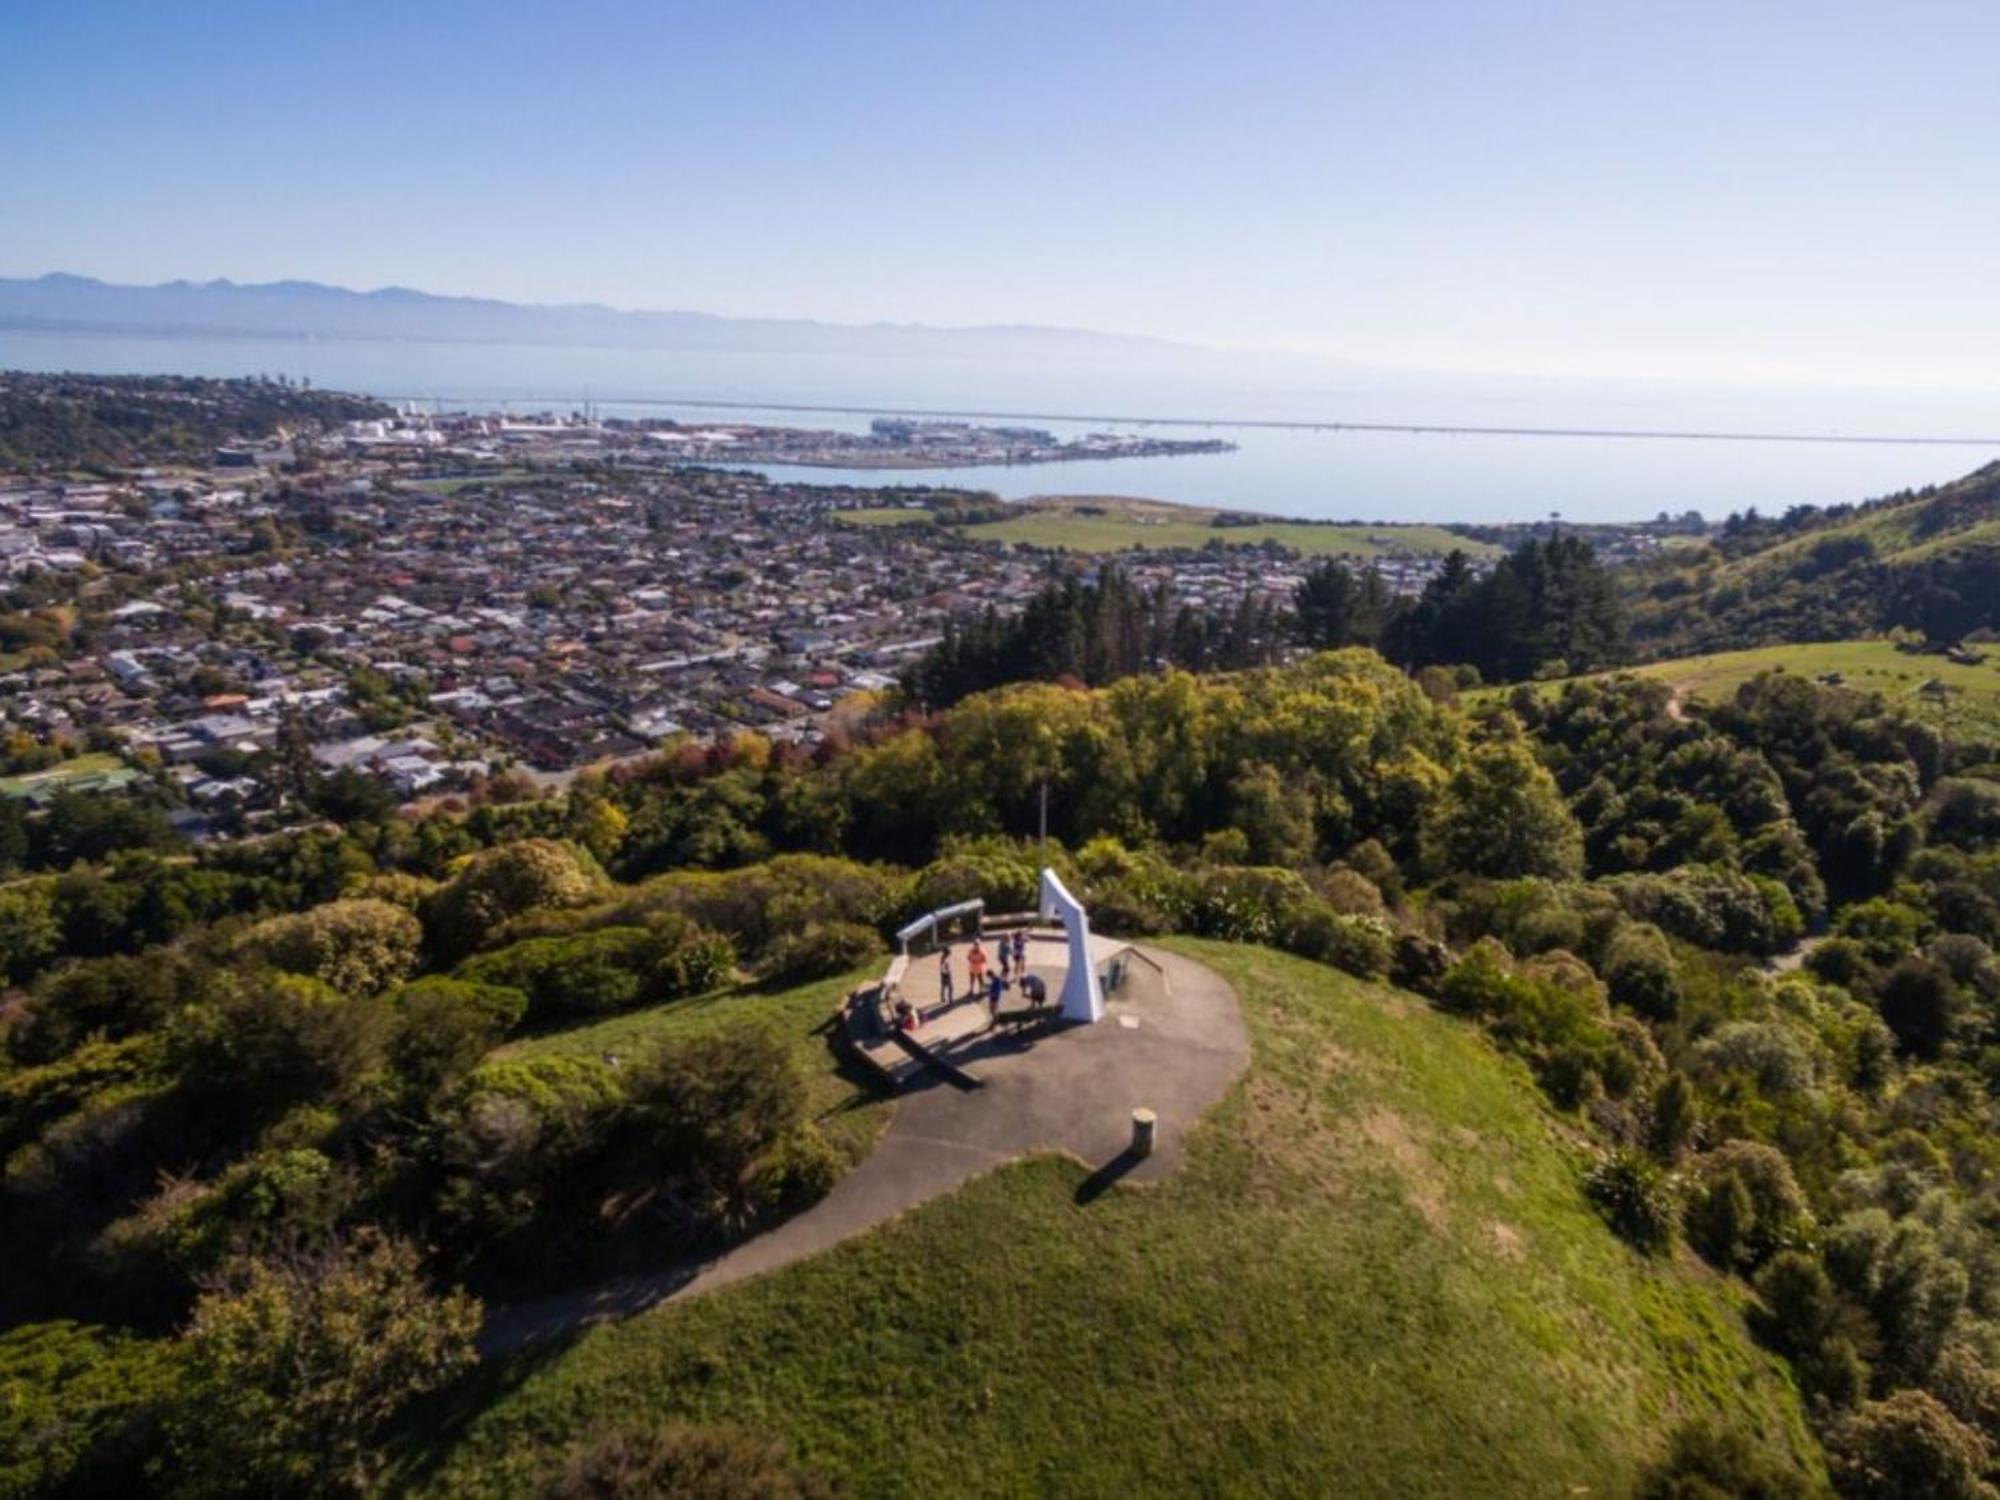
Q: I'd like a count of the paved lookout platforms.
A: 1